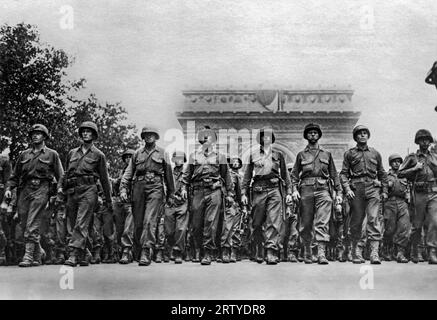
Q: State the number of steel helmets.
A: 12